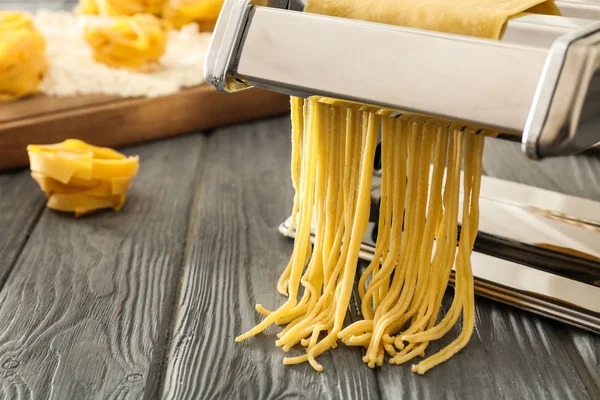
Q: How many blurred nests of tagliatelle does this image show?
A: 4